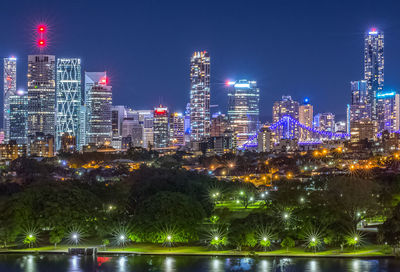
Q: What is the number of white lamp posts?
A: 8